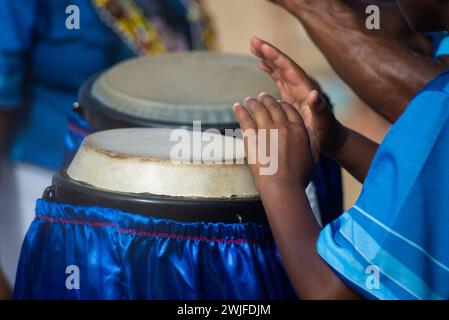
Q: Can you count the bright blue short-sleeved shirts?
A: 2